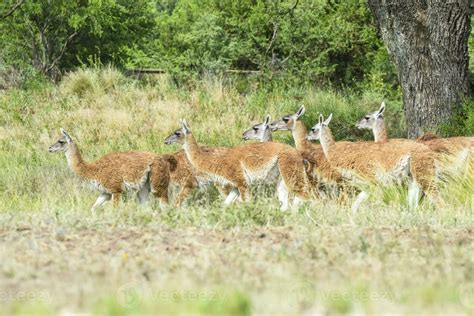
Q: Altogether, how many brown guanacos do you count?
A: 6